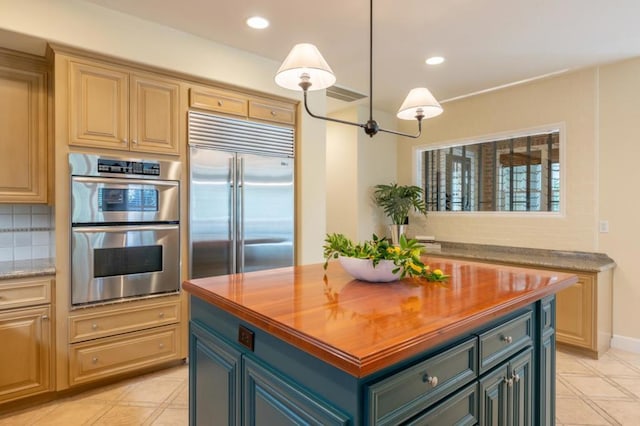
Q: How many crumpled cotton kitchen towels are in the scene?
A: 0